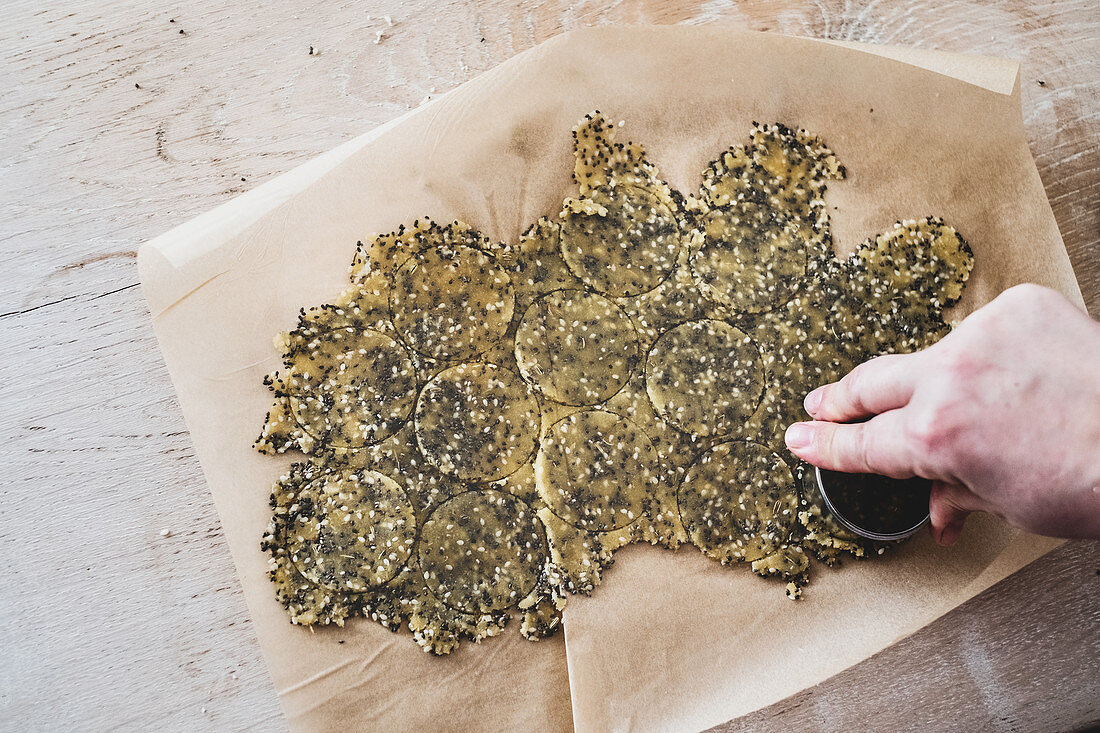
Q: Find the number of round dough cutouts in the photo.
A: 11